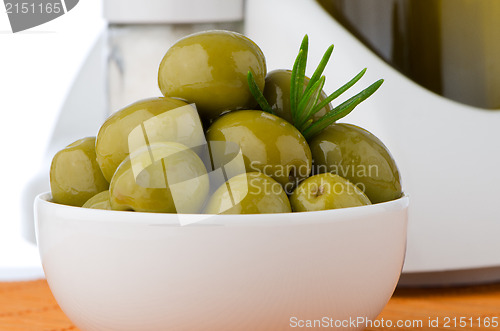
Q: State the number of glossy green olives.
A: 10